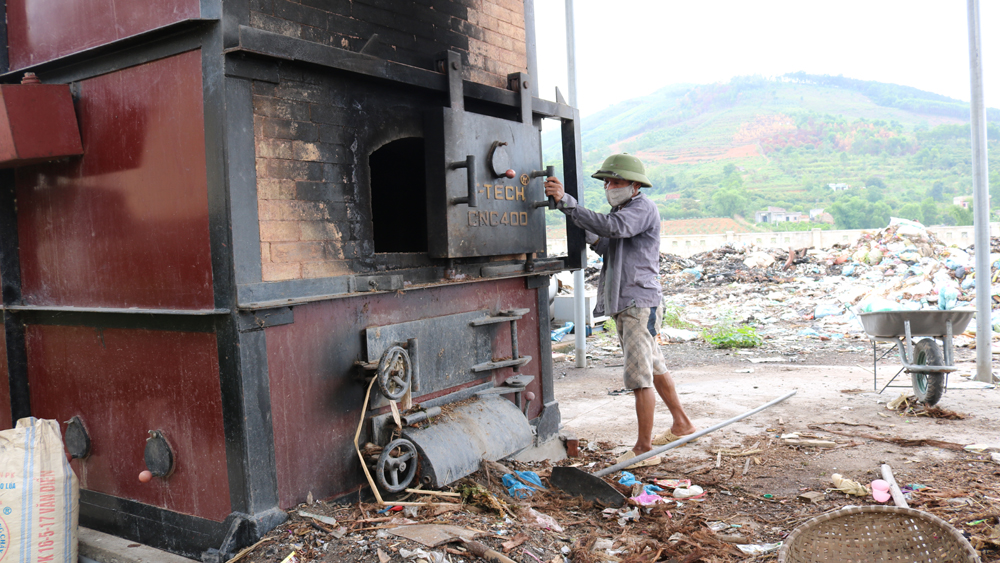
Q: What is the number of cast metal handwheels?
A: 2